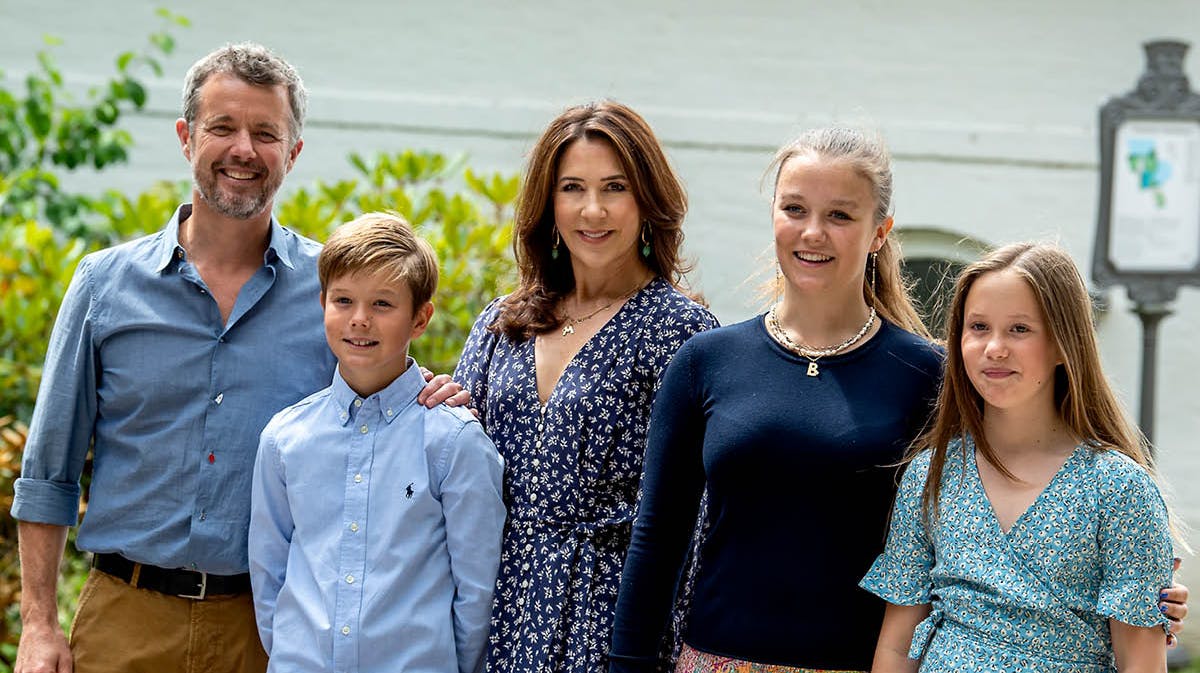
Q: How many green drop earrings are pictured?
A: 2